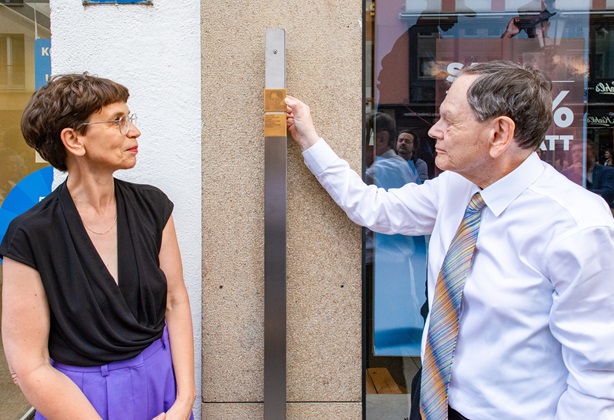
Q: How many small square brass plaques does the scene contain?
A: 2